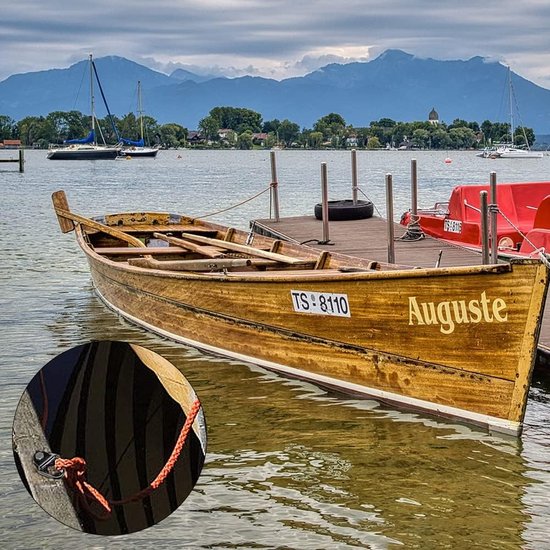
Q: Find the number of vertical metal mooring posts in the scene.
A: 7